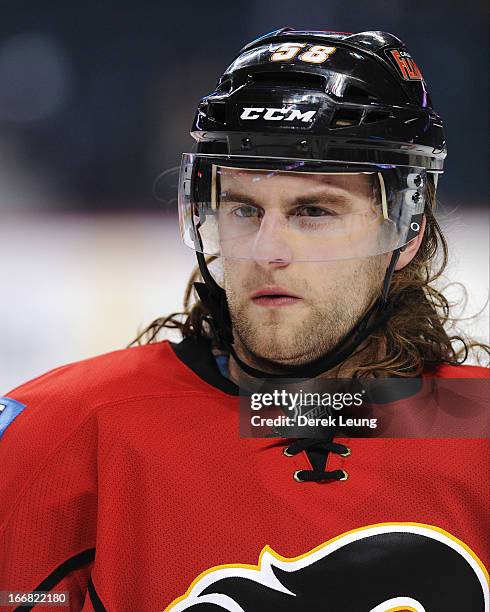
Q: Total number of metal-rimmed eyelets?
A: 4